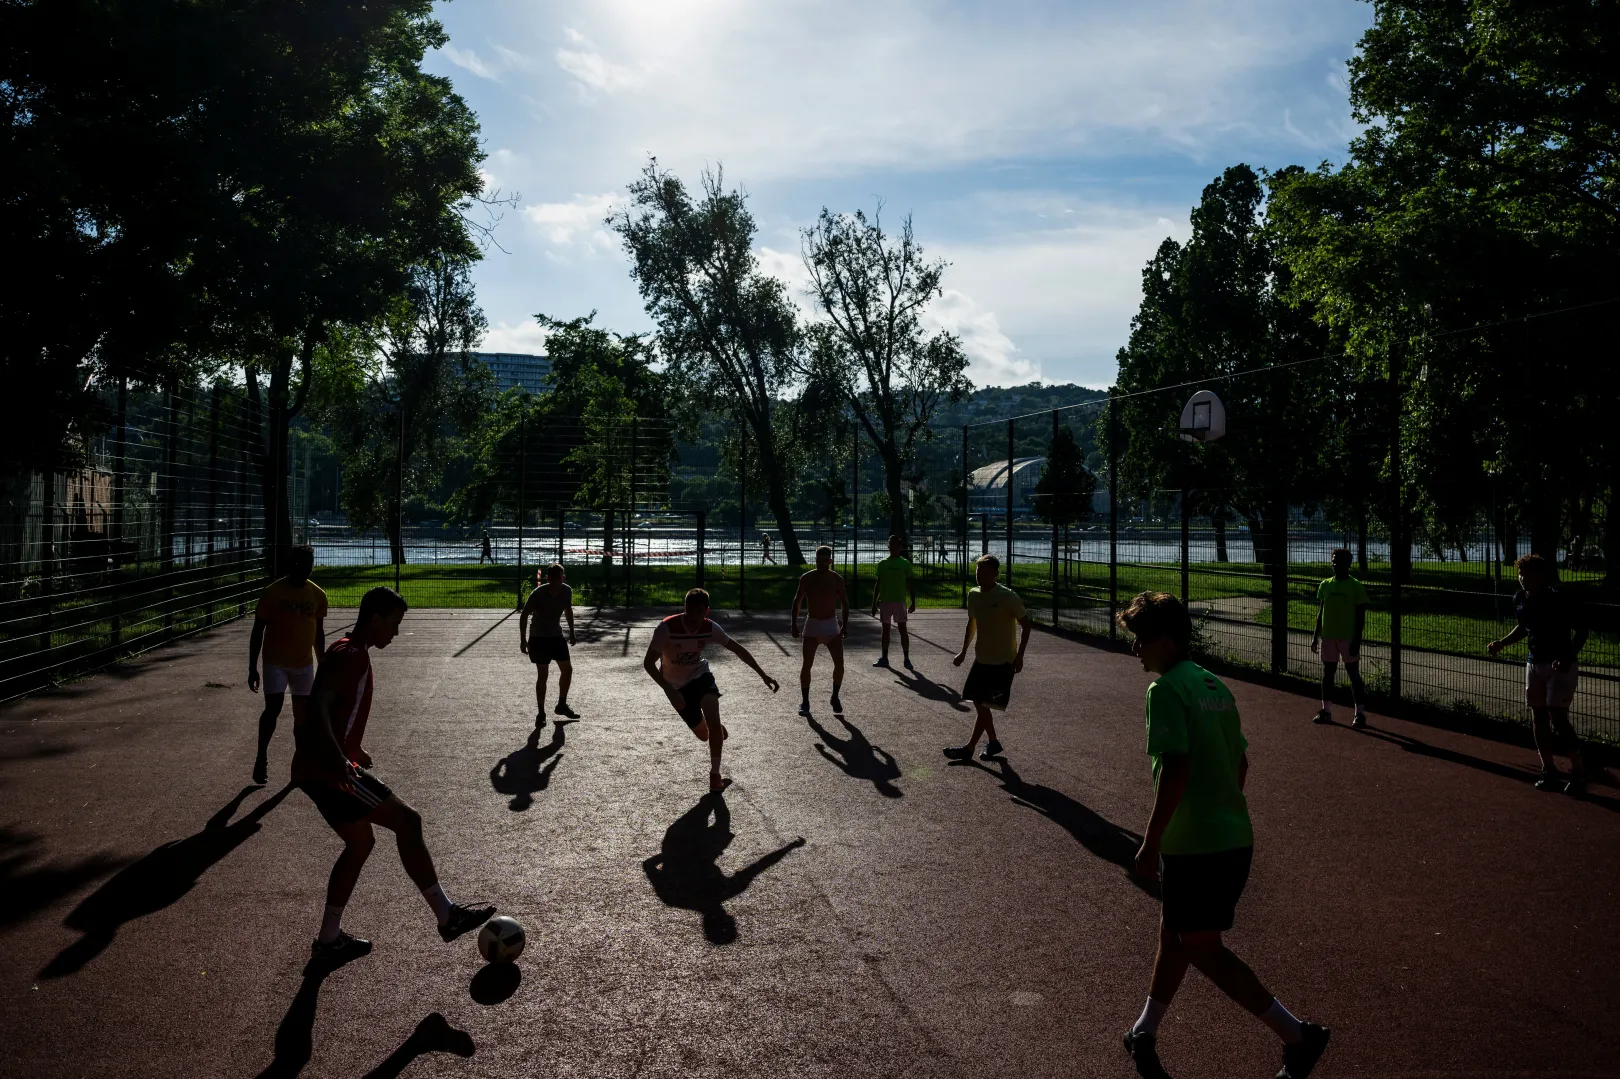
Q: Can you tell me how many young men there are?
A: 10